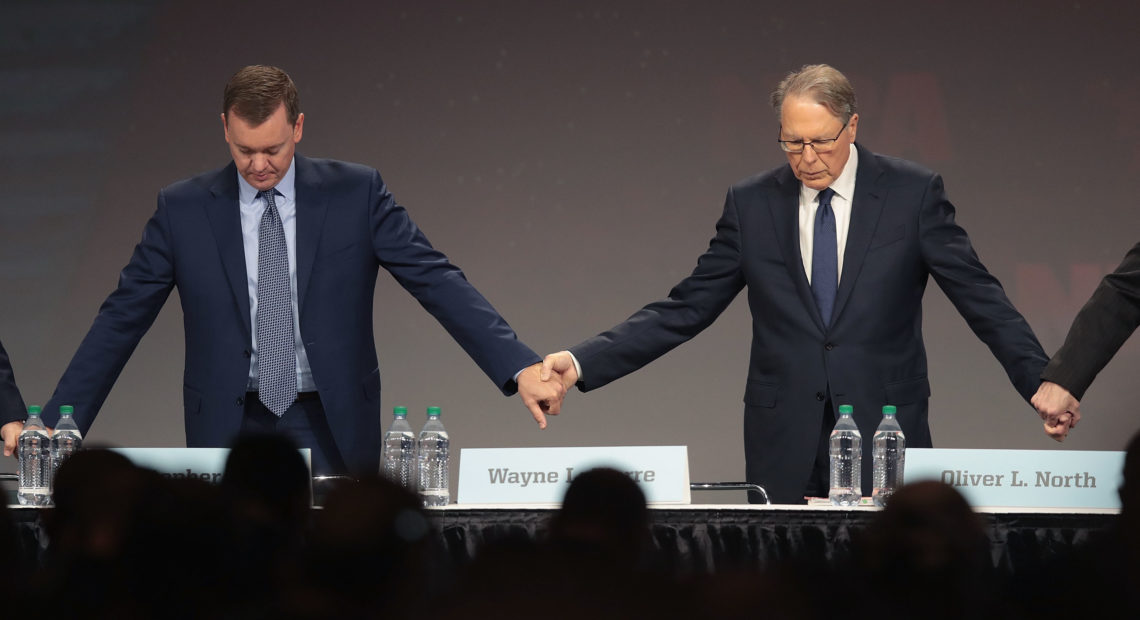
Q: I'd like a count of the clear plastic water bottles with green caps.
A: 6